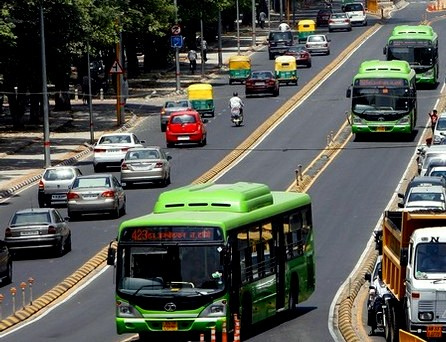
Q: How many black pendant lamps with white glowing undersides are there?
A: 0